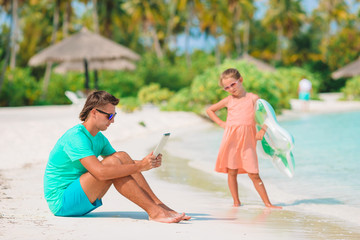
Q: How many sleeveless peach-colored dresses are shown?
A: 1